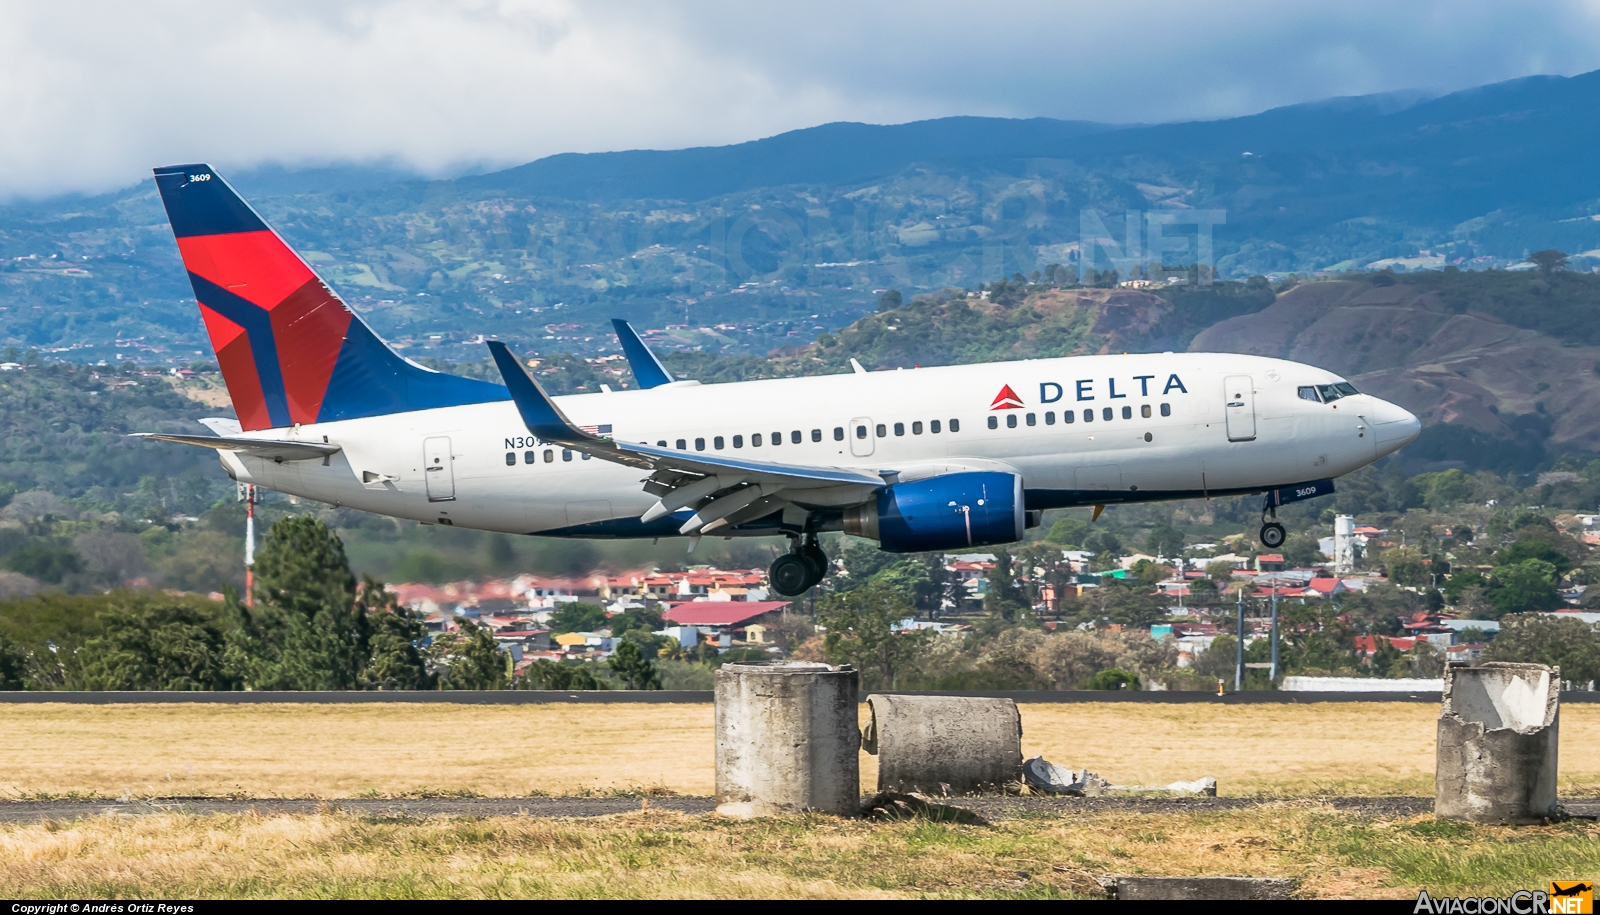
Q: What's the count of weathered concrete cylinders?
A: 3